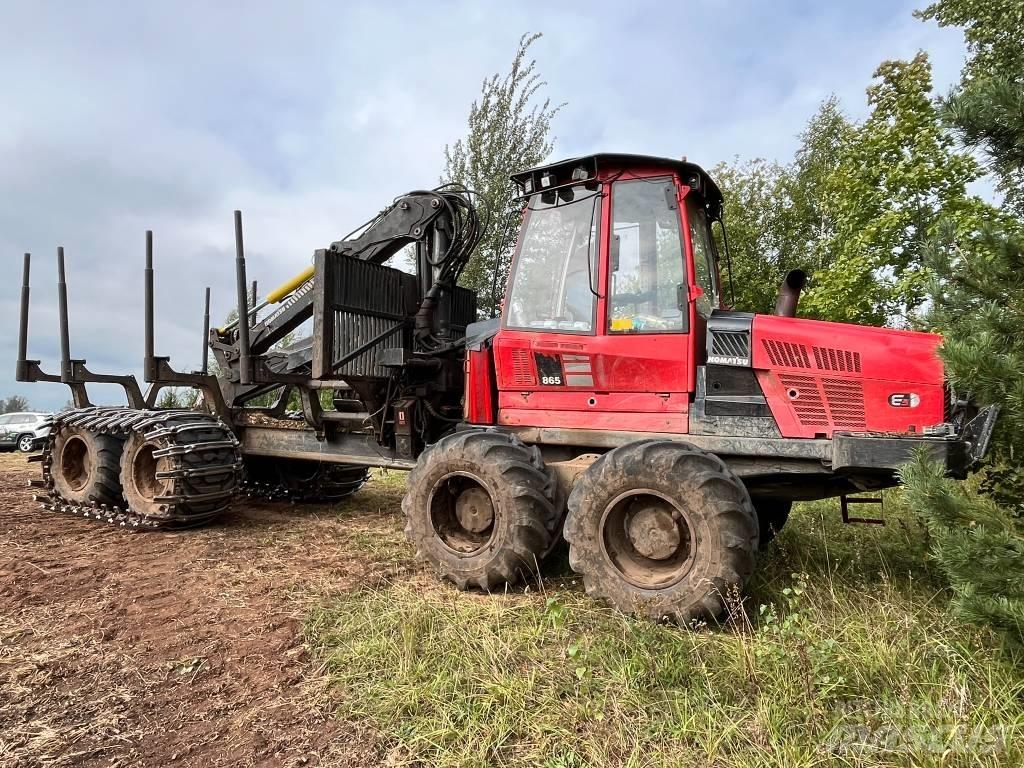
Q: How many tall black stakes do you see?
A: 6